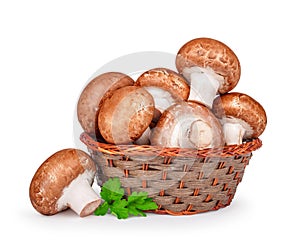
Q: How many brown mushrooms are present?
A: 7